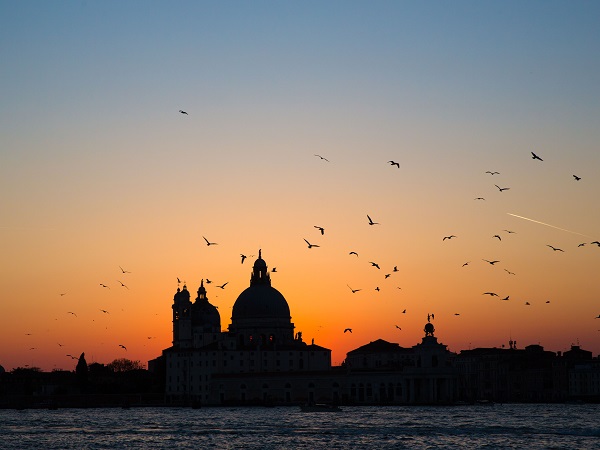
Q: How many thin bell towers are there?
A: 2